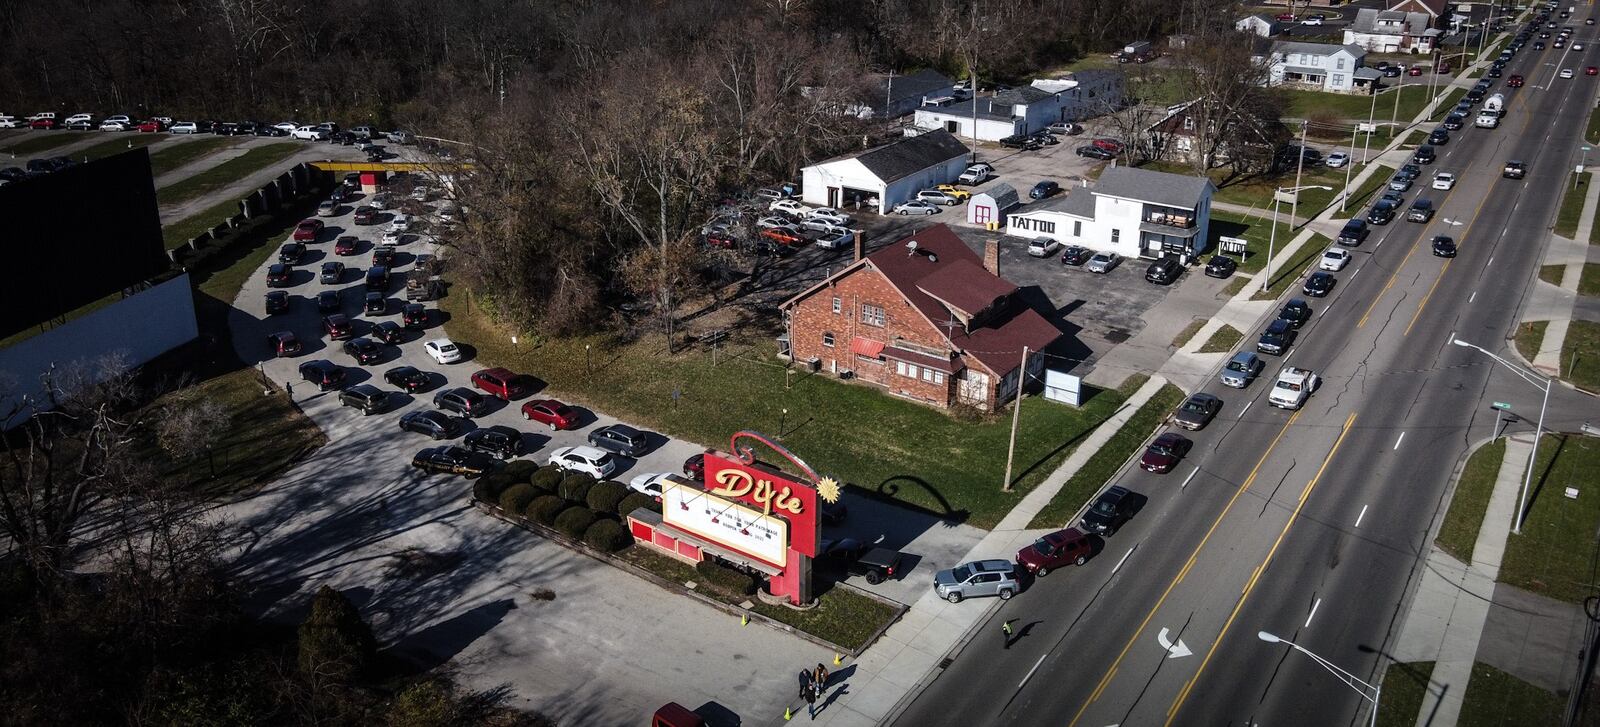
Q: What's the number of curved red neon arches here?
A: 1